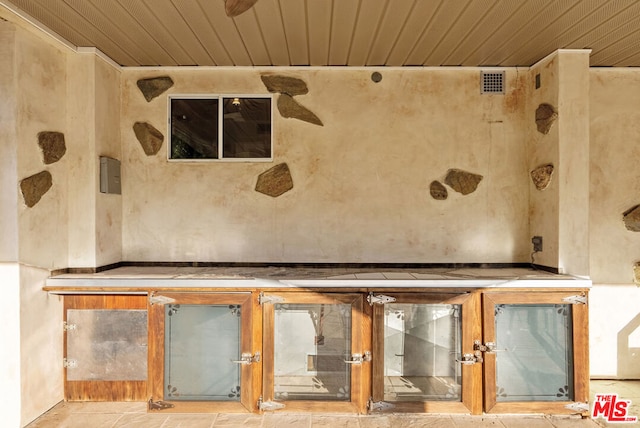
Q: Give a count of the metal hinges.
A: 10